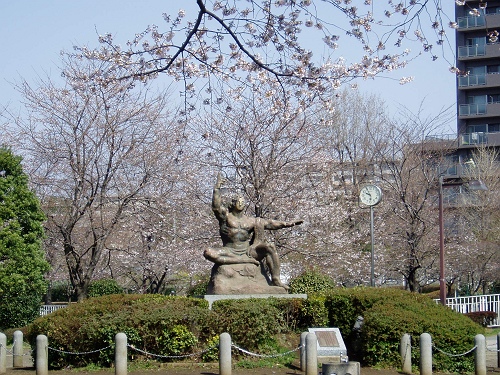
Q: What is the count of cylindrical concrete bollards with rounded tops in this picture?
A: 11